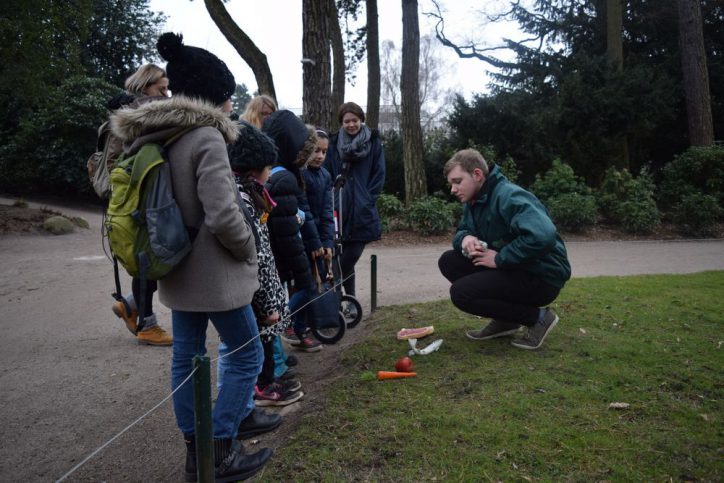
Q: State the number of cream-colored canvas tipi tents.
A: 0